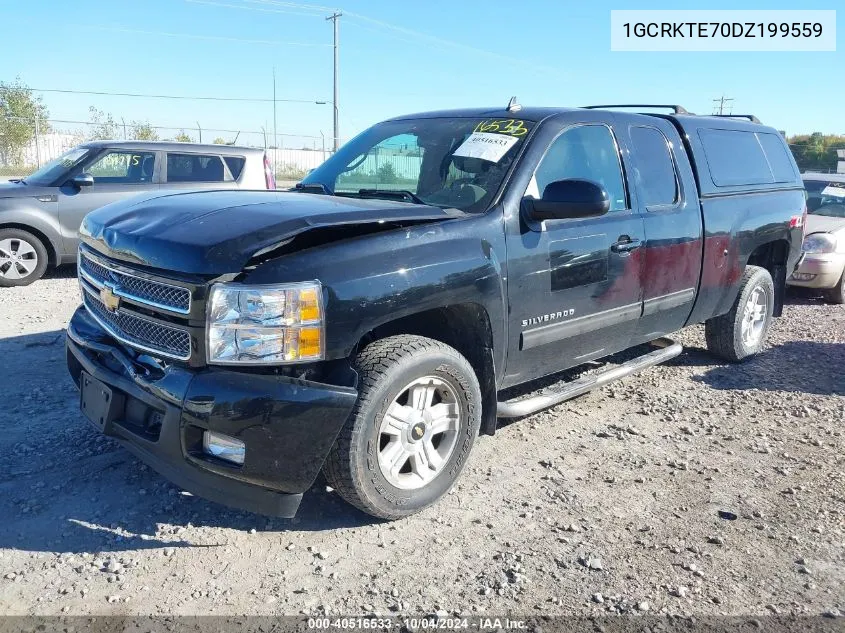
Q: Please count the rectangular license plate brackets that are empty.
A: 1